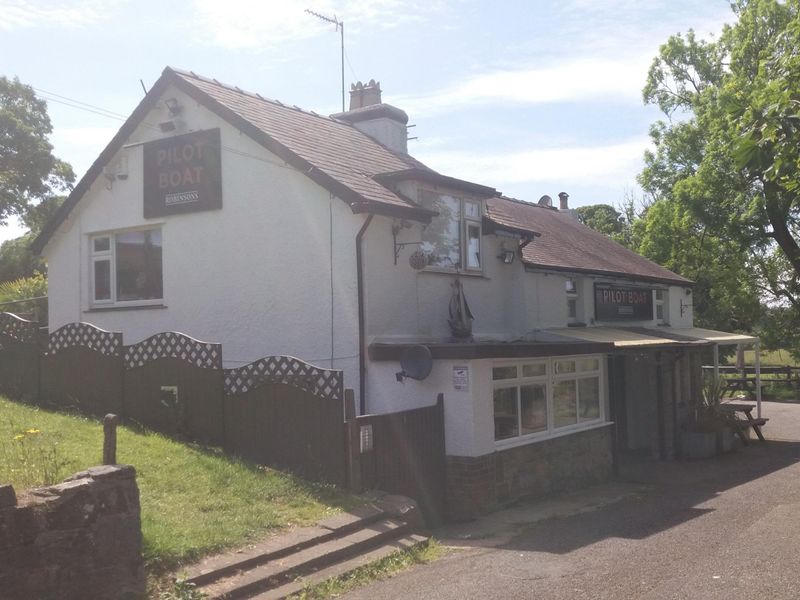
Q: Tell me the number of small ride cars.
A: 0